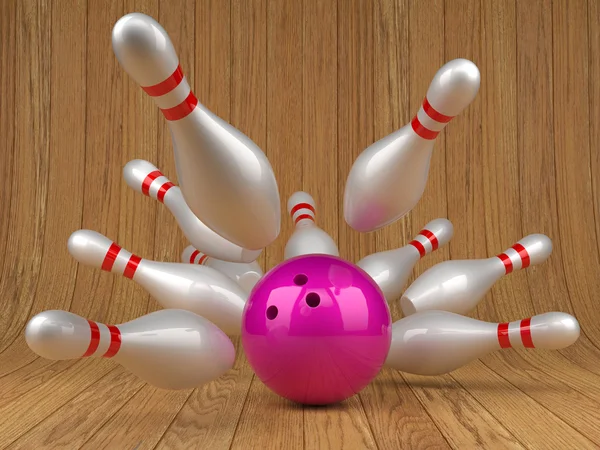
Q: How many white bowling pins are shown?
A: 10